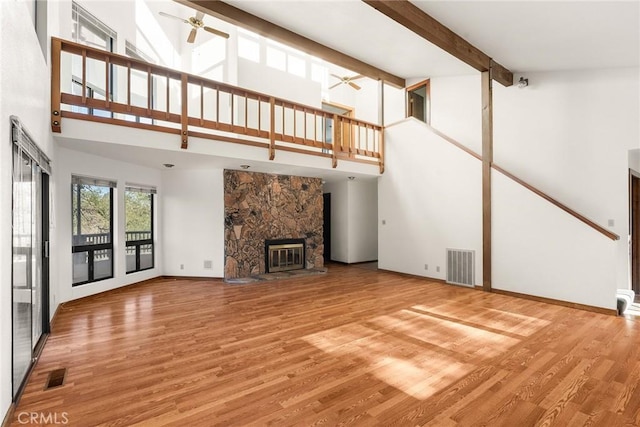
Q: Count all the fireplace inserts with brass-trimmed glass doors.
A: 1